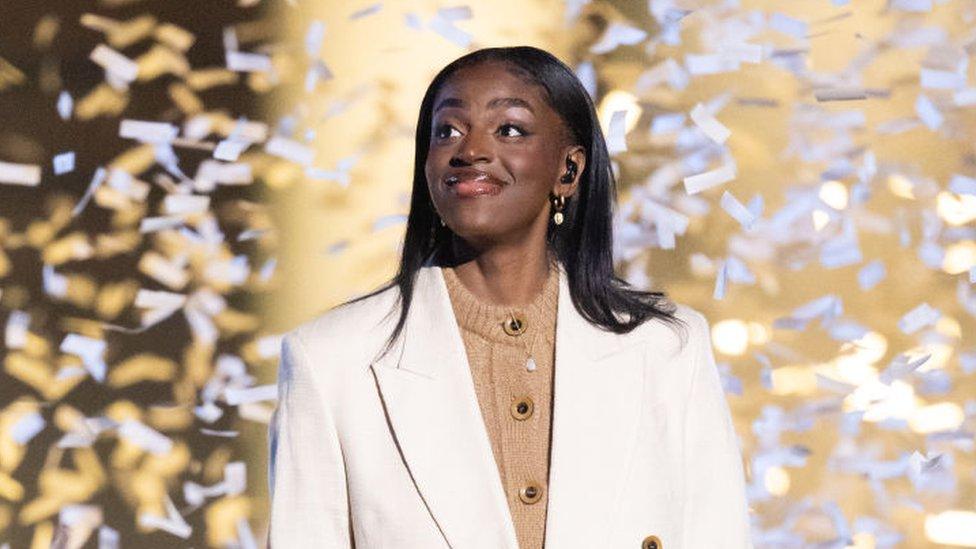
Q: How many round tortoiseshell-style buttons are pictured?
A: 4